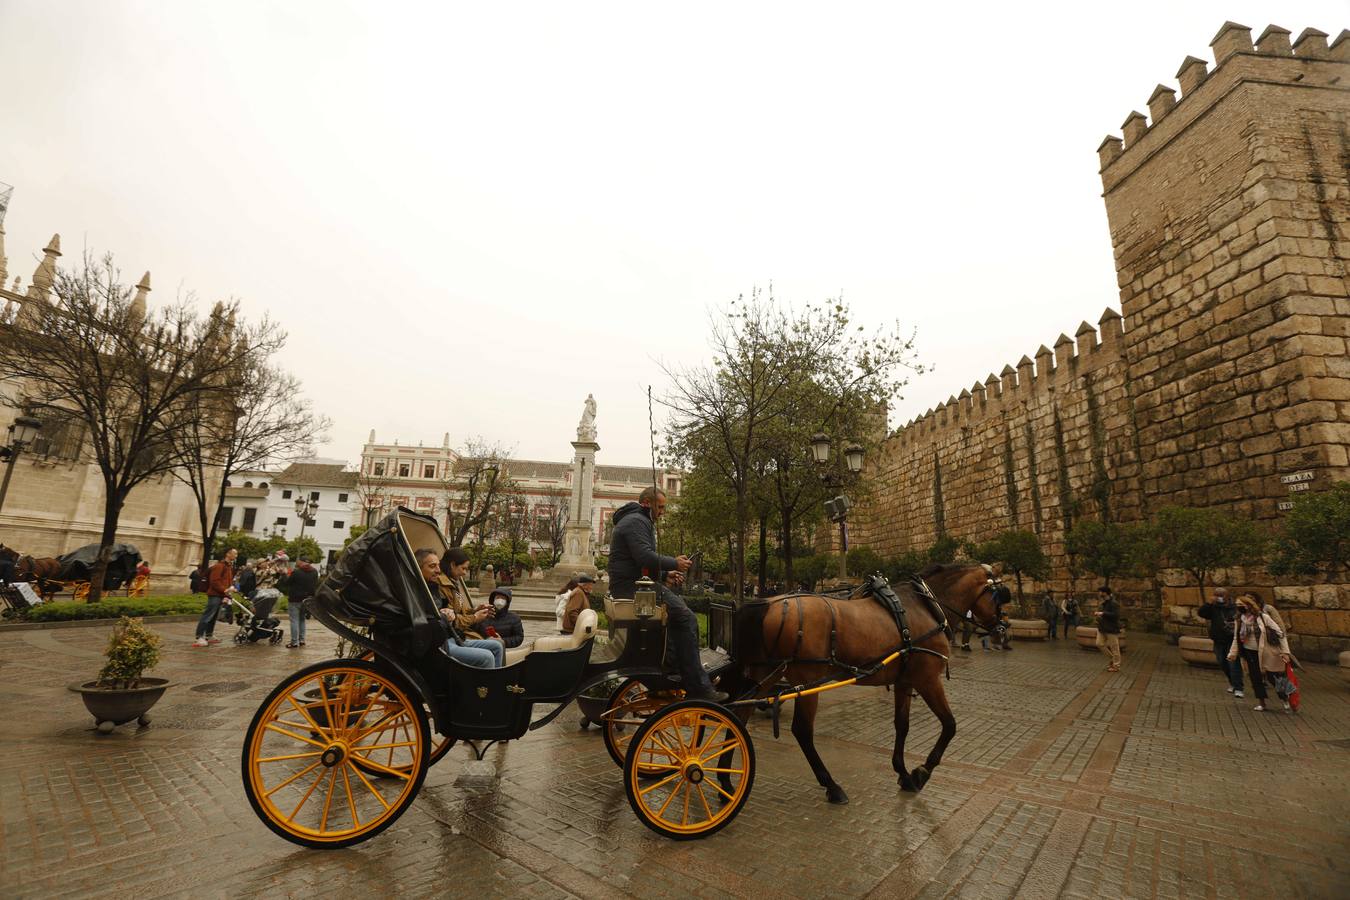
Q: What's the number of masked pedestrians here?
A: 2